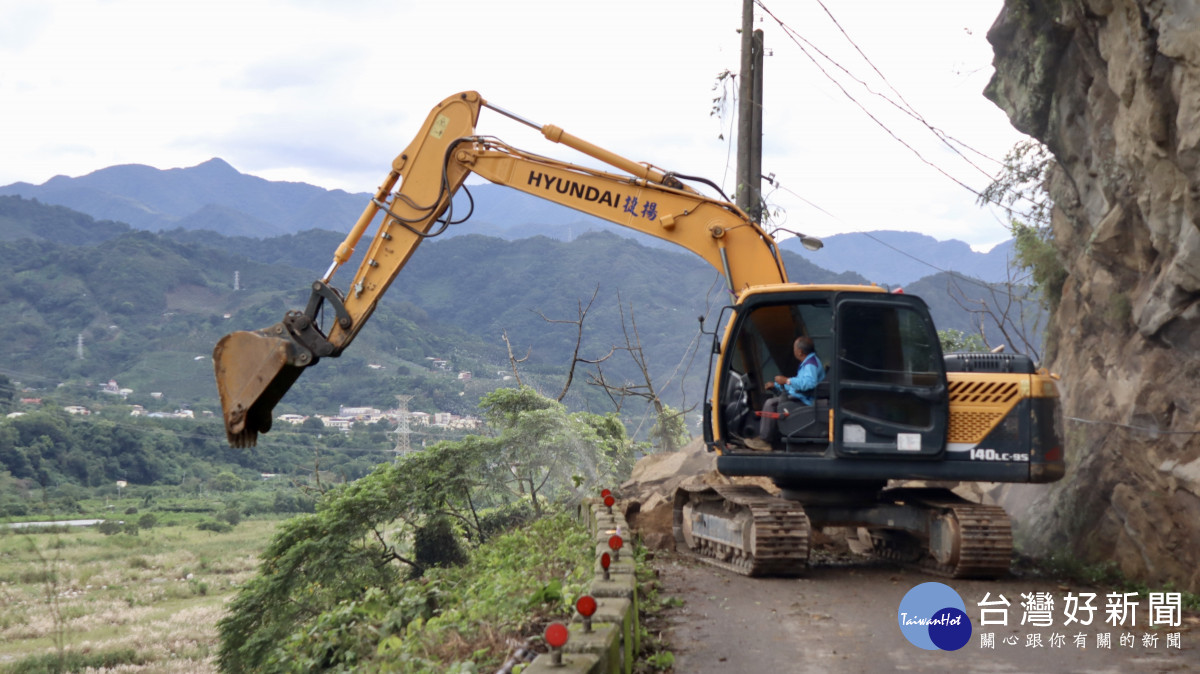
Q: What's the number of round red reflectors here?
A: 6